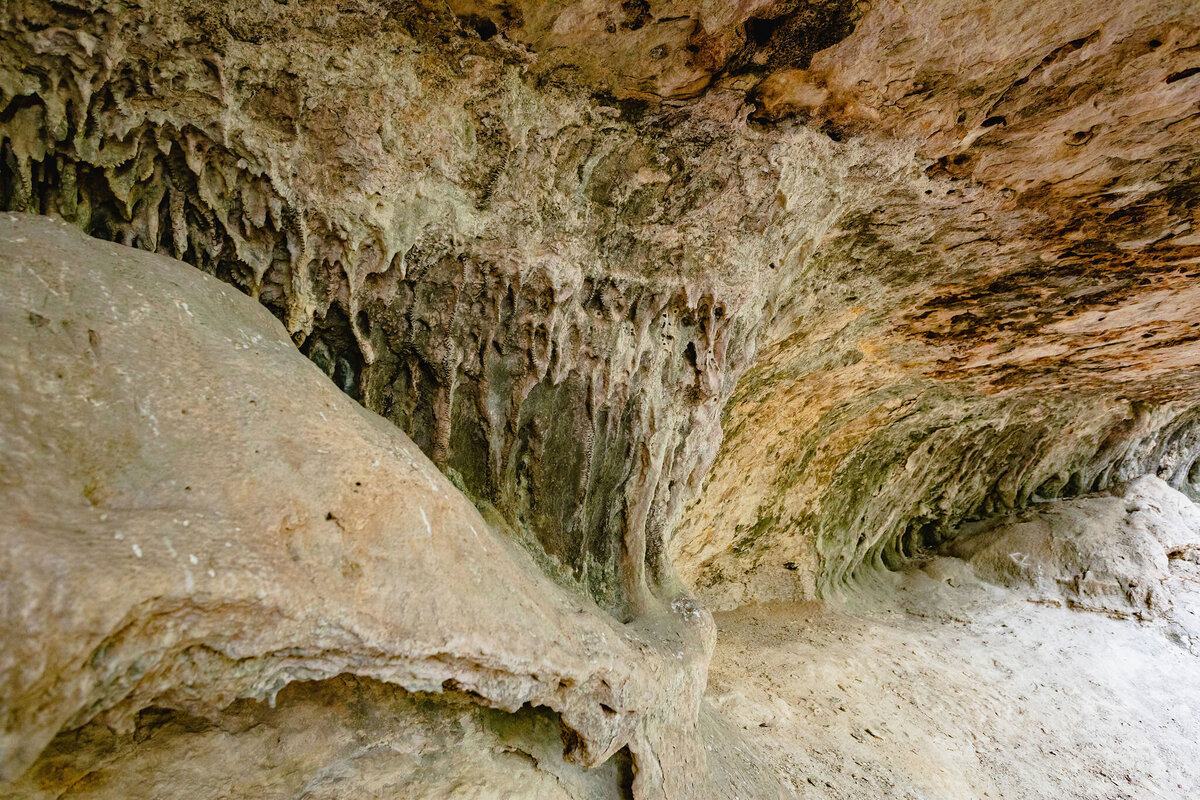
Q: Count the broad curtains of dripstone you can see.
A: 1